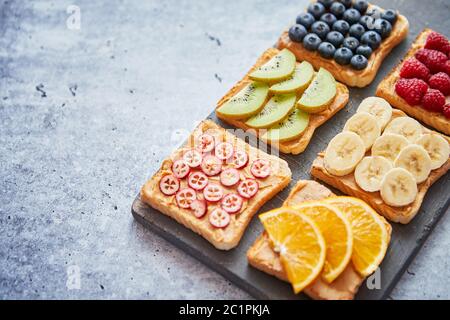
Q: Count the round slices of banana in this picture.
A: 9